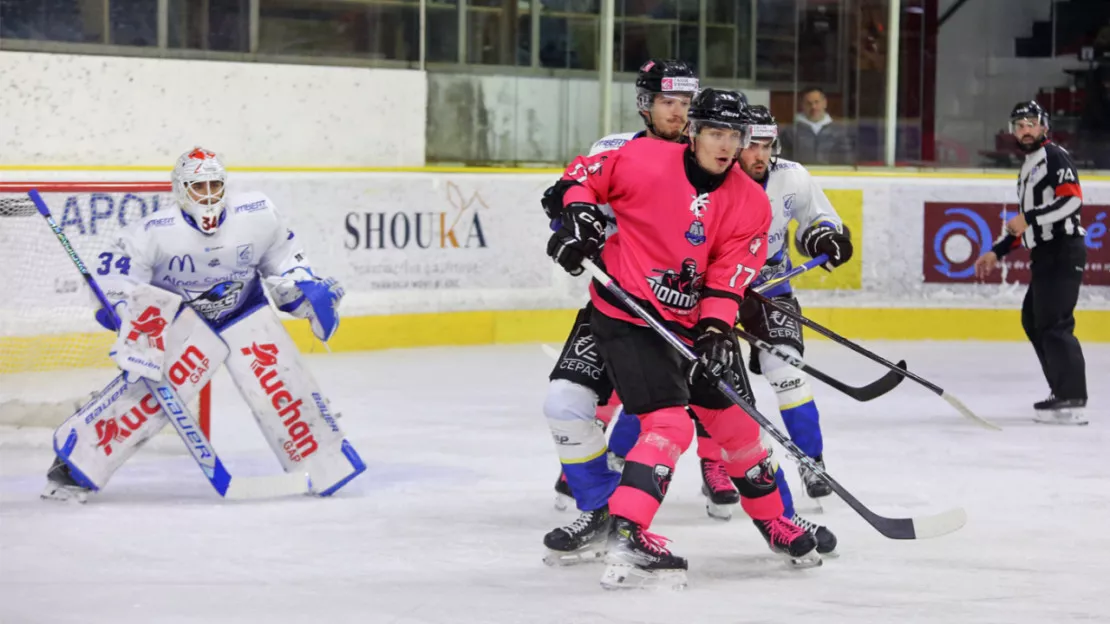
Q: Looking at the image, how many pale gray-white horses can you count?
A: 0